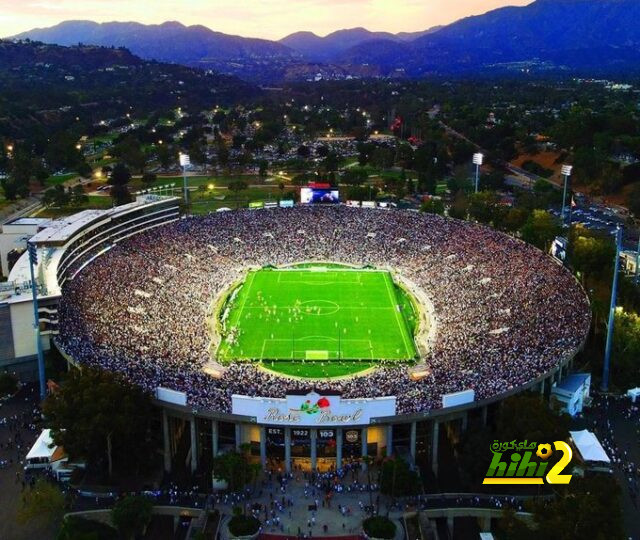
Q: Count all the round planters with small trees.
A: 2